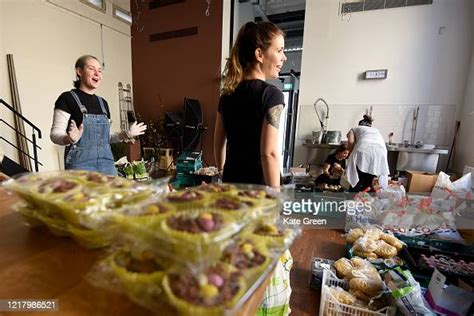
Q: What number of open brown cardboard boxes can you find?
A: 1